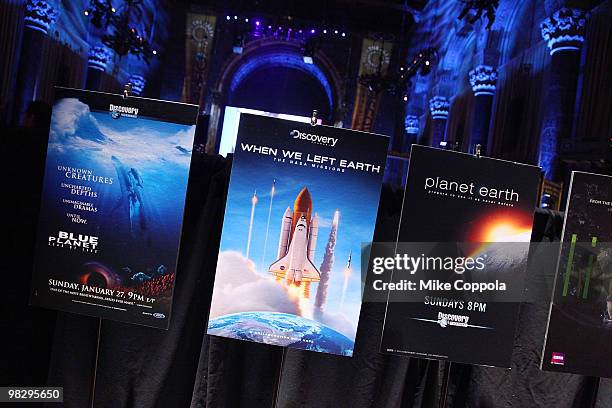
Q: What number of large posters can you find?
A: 4